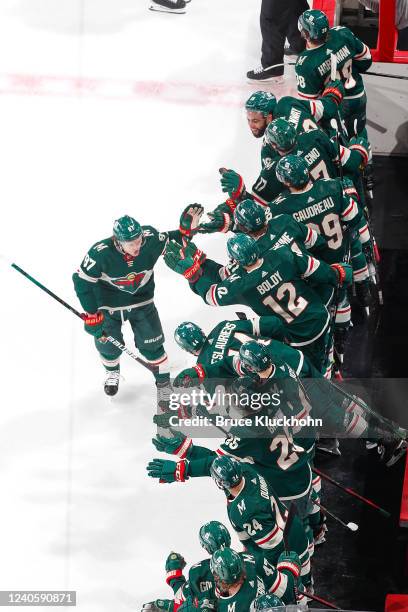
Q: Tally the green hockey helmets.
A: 14